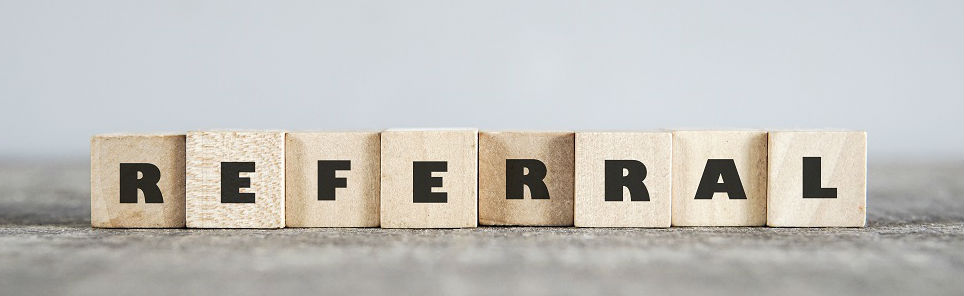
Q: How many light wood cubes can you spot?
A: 8